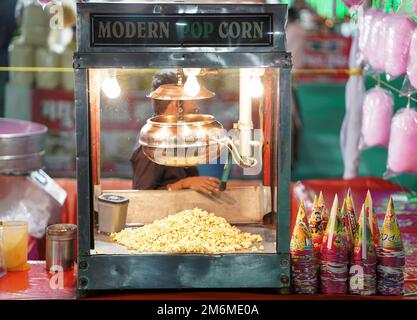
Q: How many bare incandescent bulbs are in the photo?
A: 3